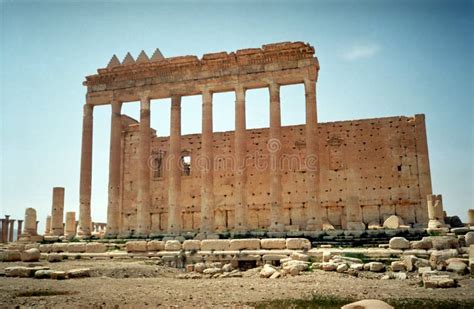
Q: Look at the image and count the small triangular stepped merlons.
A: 4